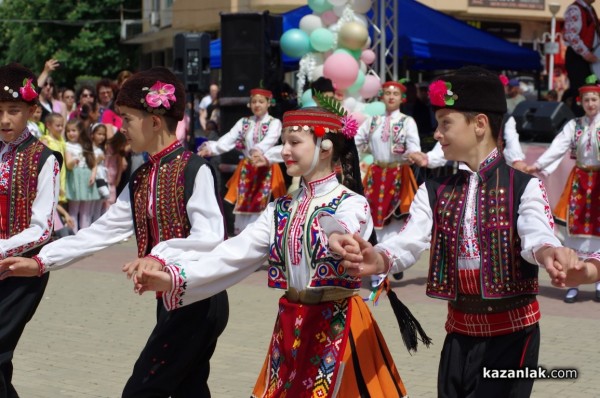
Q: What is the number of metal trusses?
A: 1